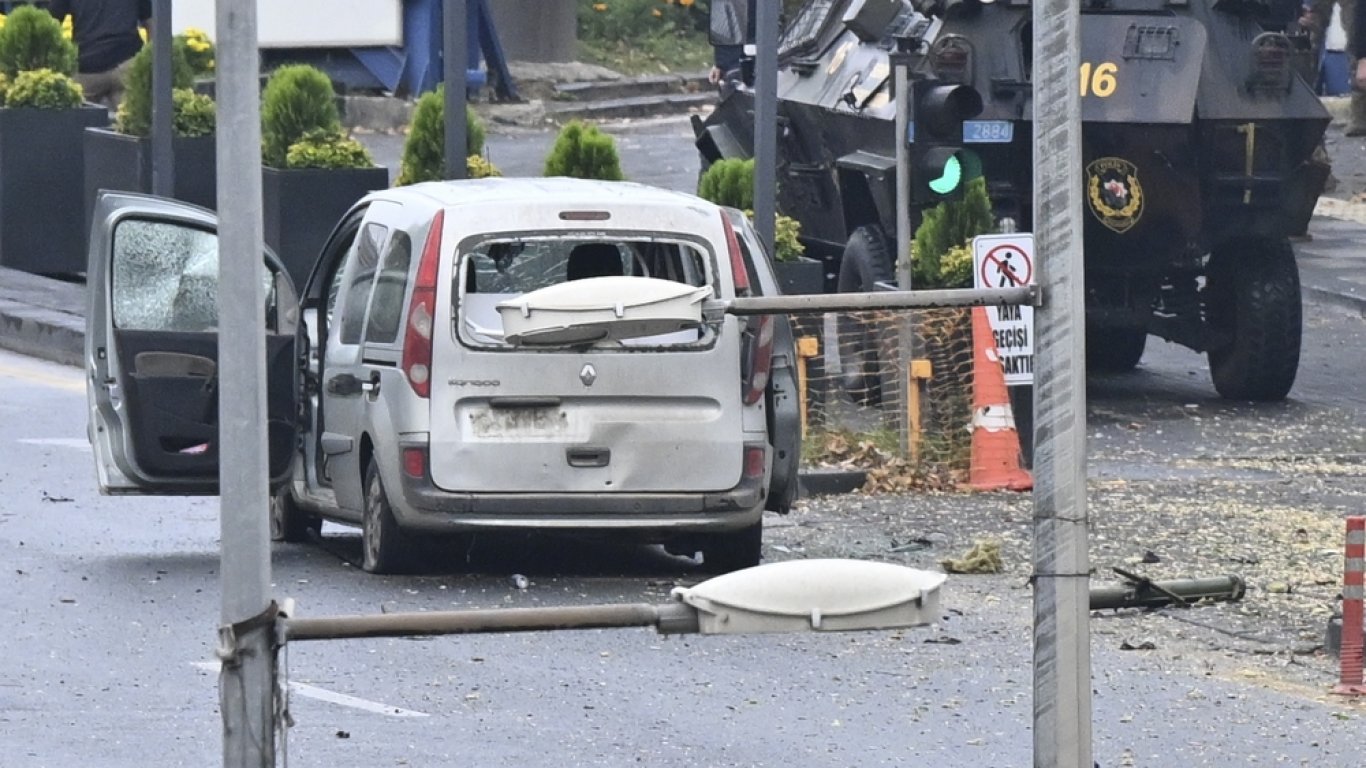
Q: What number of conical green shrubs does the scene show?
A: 7